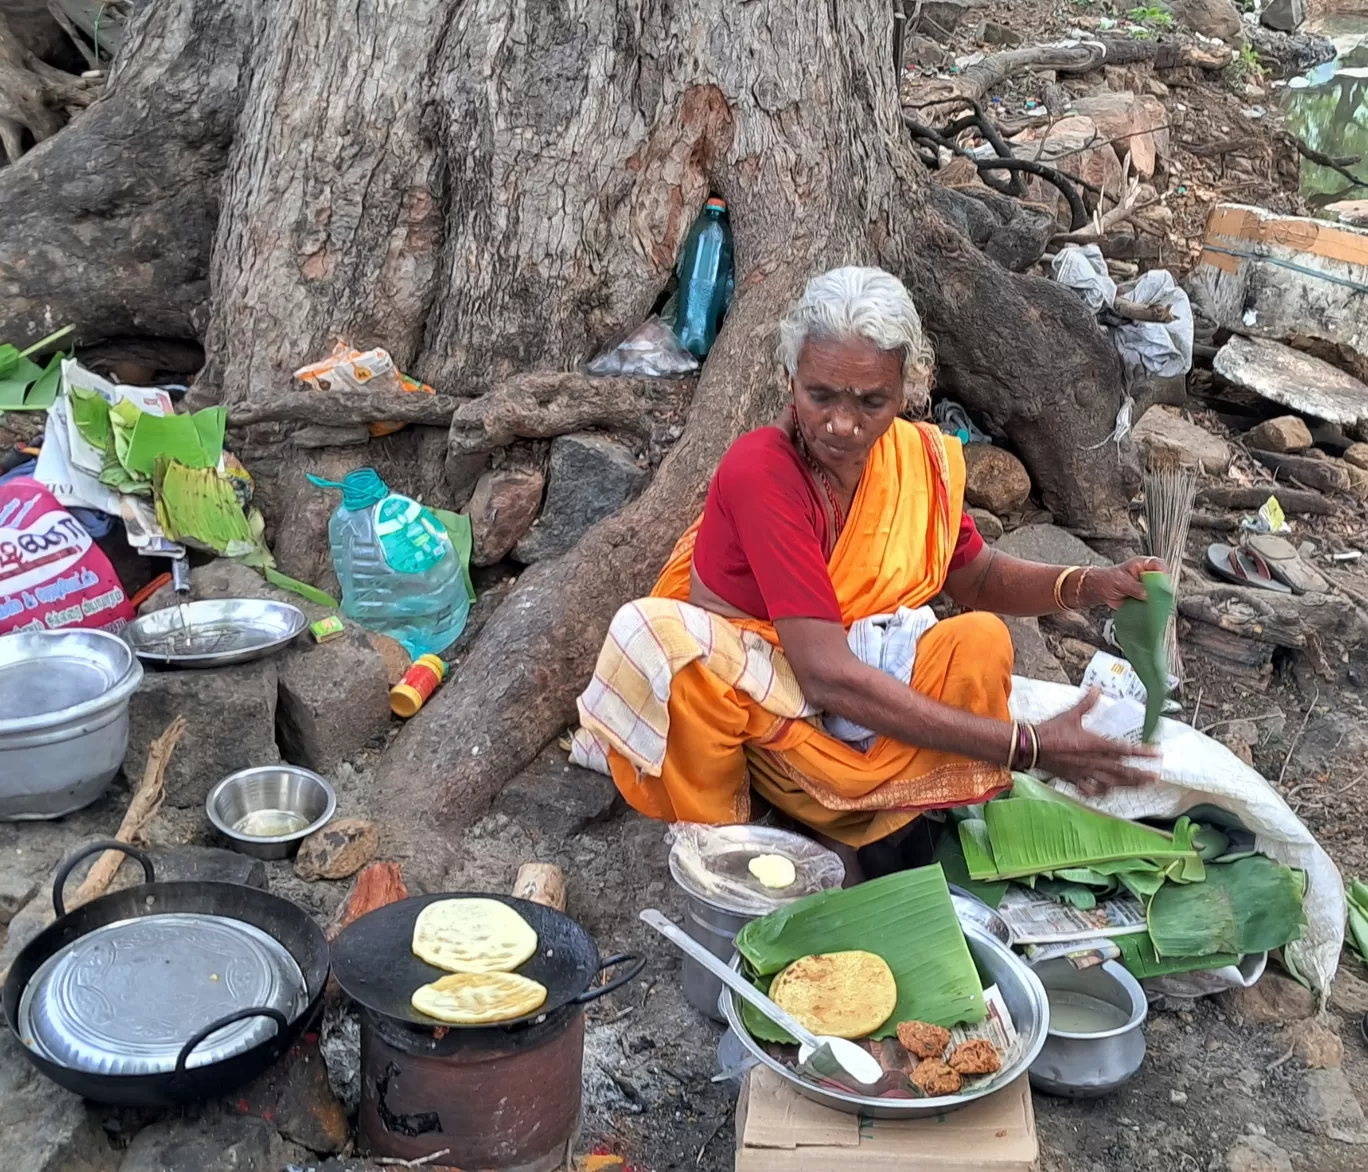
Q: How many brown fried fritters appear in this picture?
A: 3